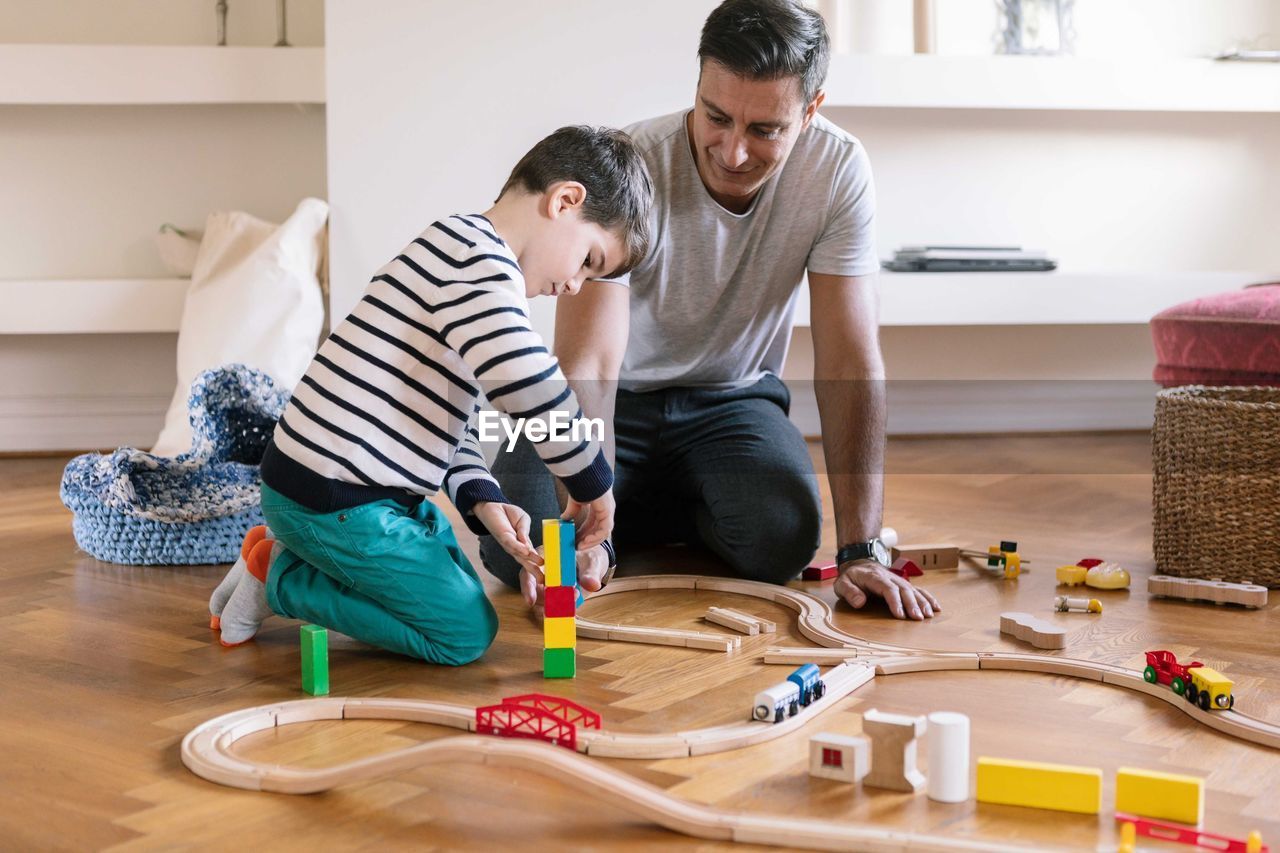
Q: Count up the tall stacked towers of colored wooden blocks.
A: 1